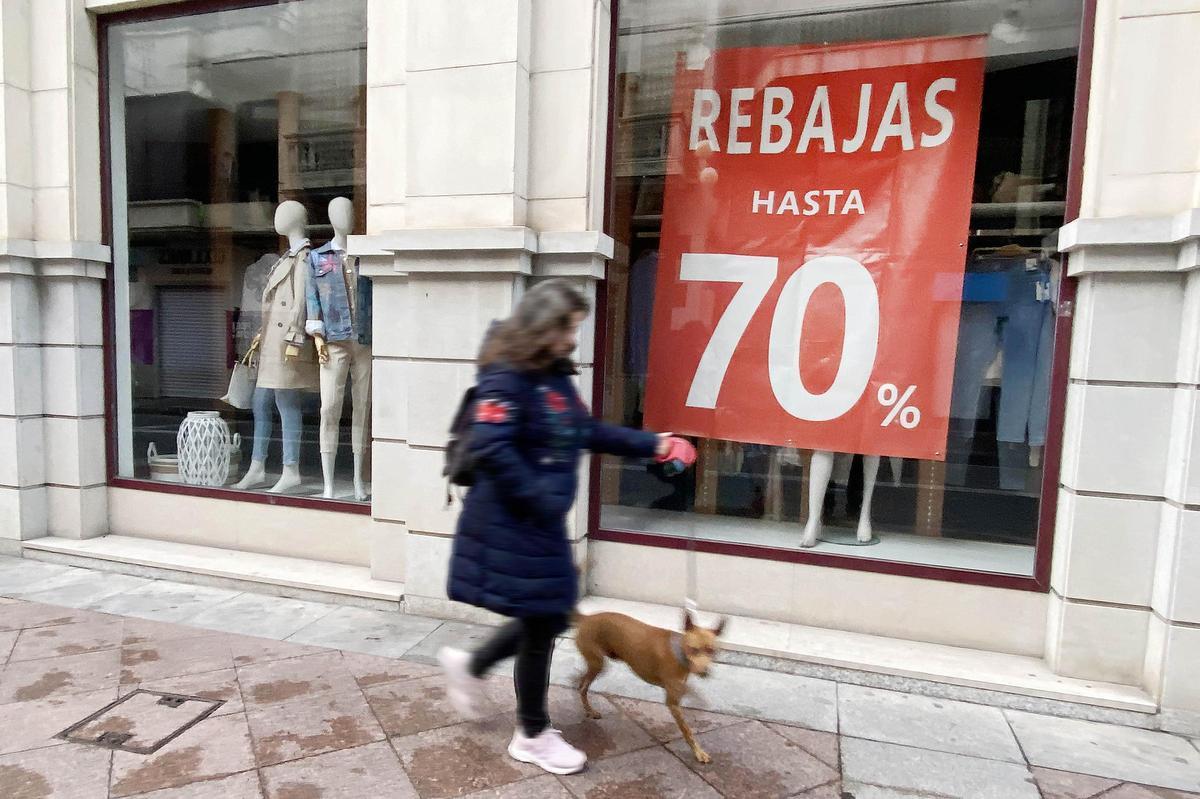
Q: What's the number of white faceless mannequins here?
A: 2